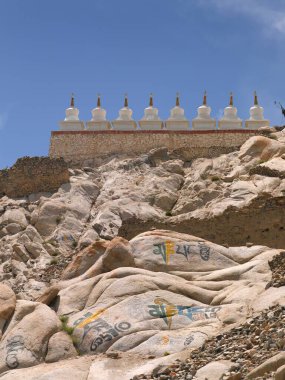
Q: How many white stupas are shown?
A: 8